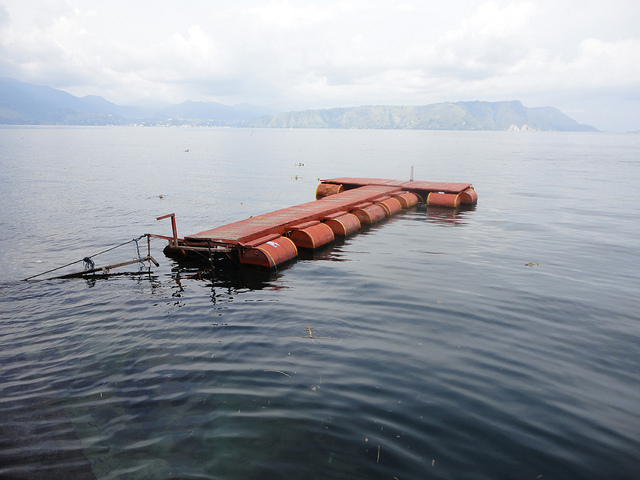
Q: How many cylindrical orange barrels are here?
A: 9